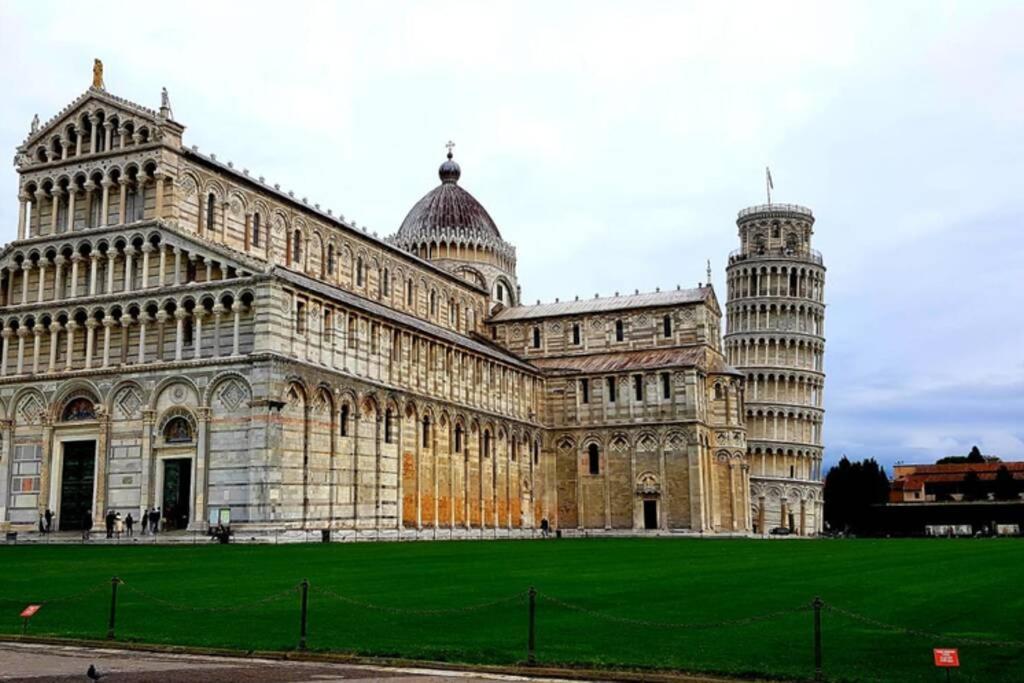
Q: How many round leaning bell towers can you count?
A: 1